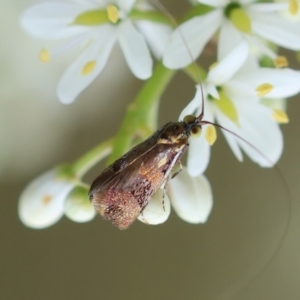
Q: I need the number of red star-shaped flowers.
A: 0